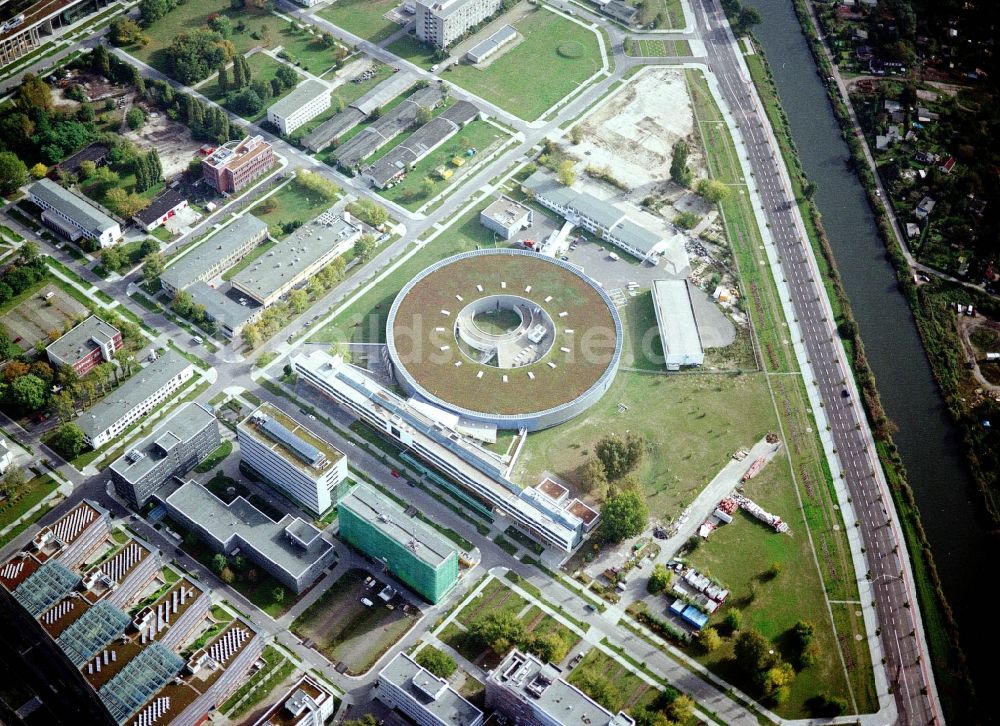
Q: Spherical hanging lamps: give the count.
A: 0